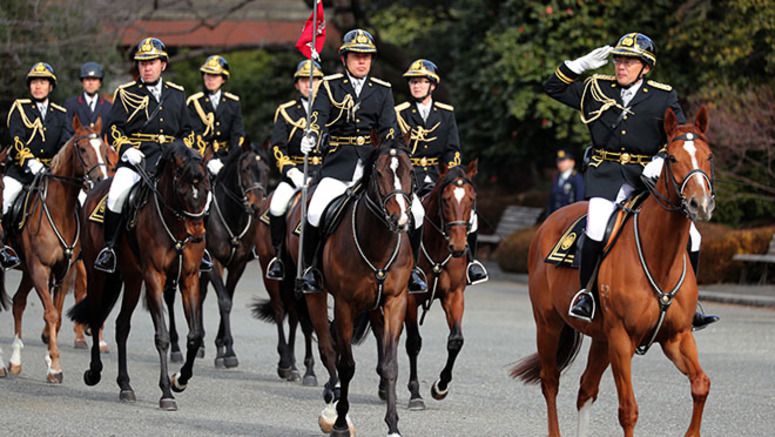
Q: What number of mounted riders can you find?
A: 8